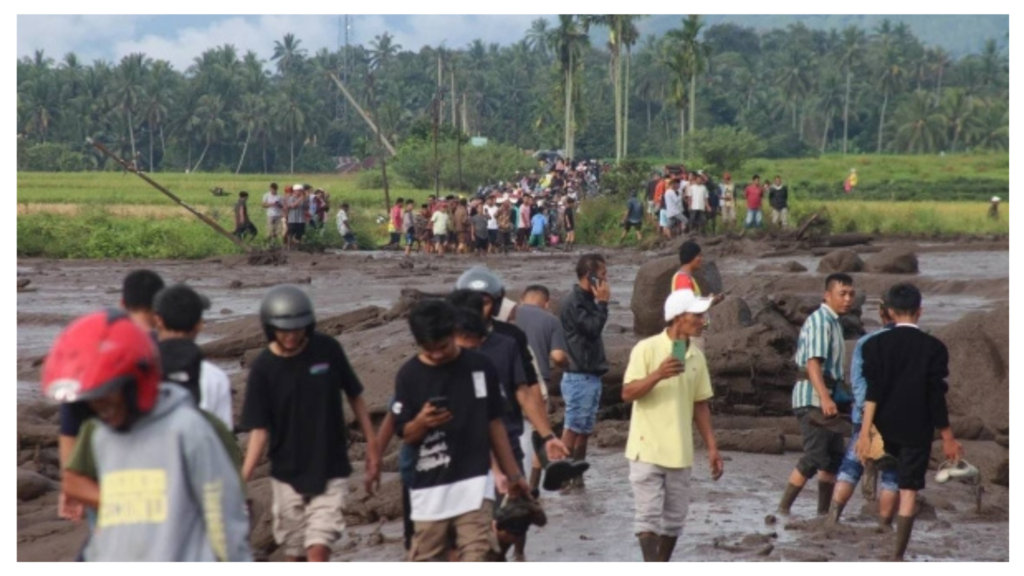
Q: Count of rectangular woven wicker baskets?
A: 0